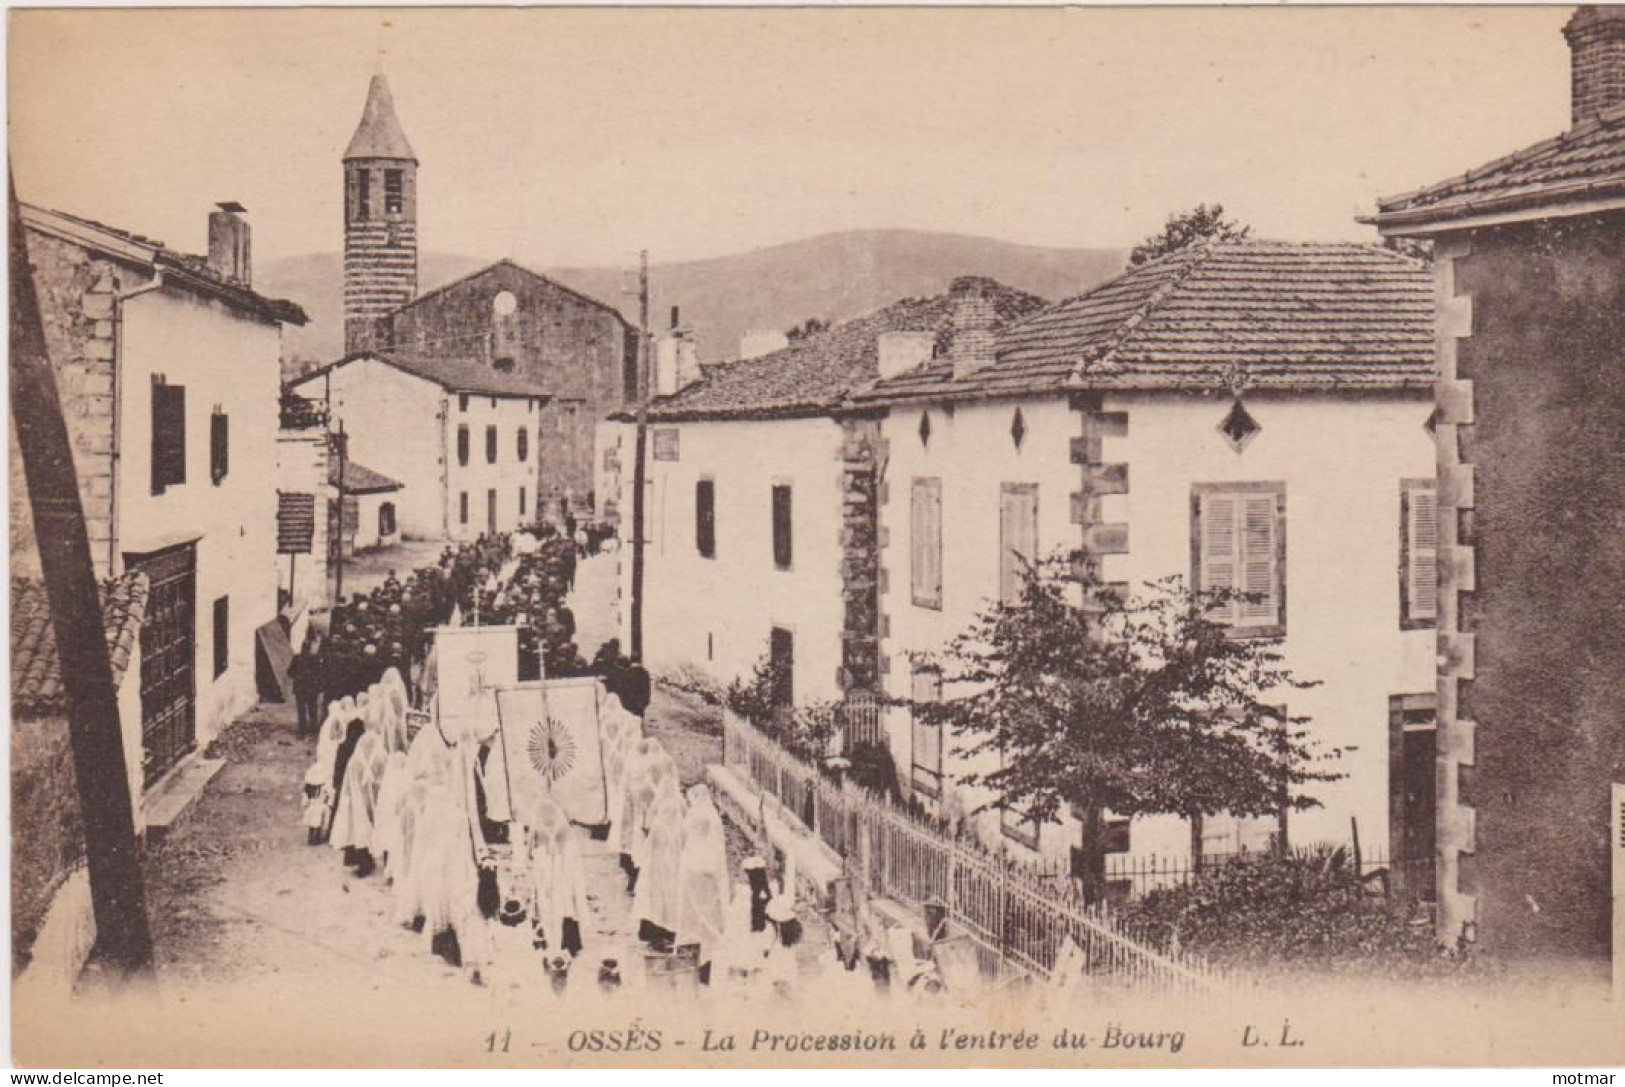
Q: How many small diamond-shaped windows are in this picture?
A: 4